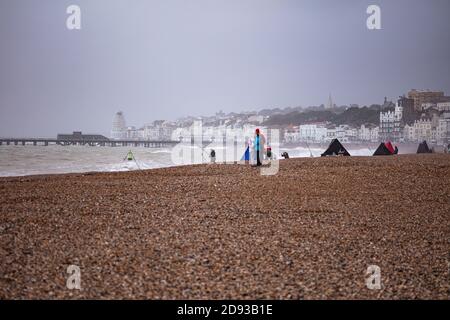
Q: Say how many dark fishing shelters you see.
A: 3